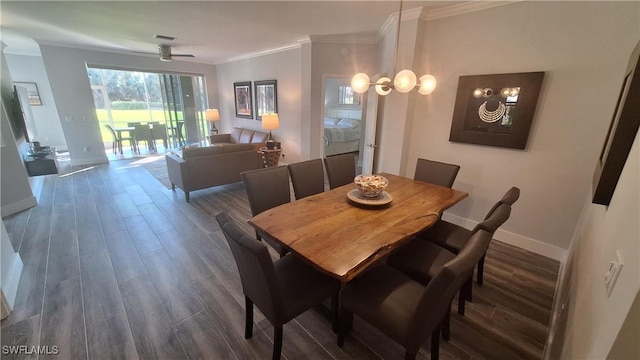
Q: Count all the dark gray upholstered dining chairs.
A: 8